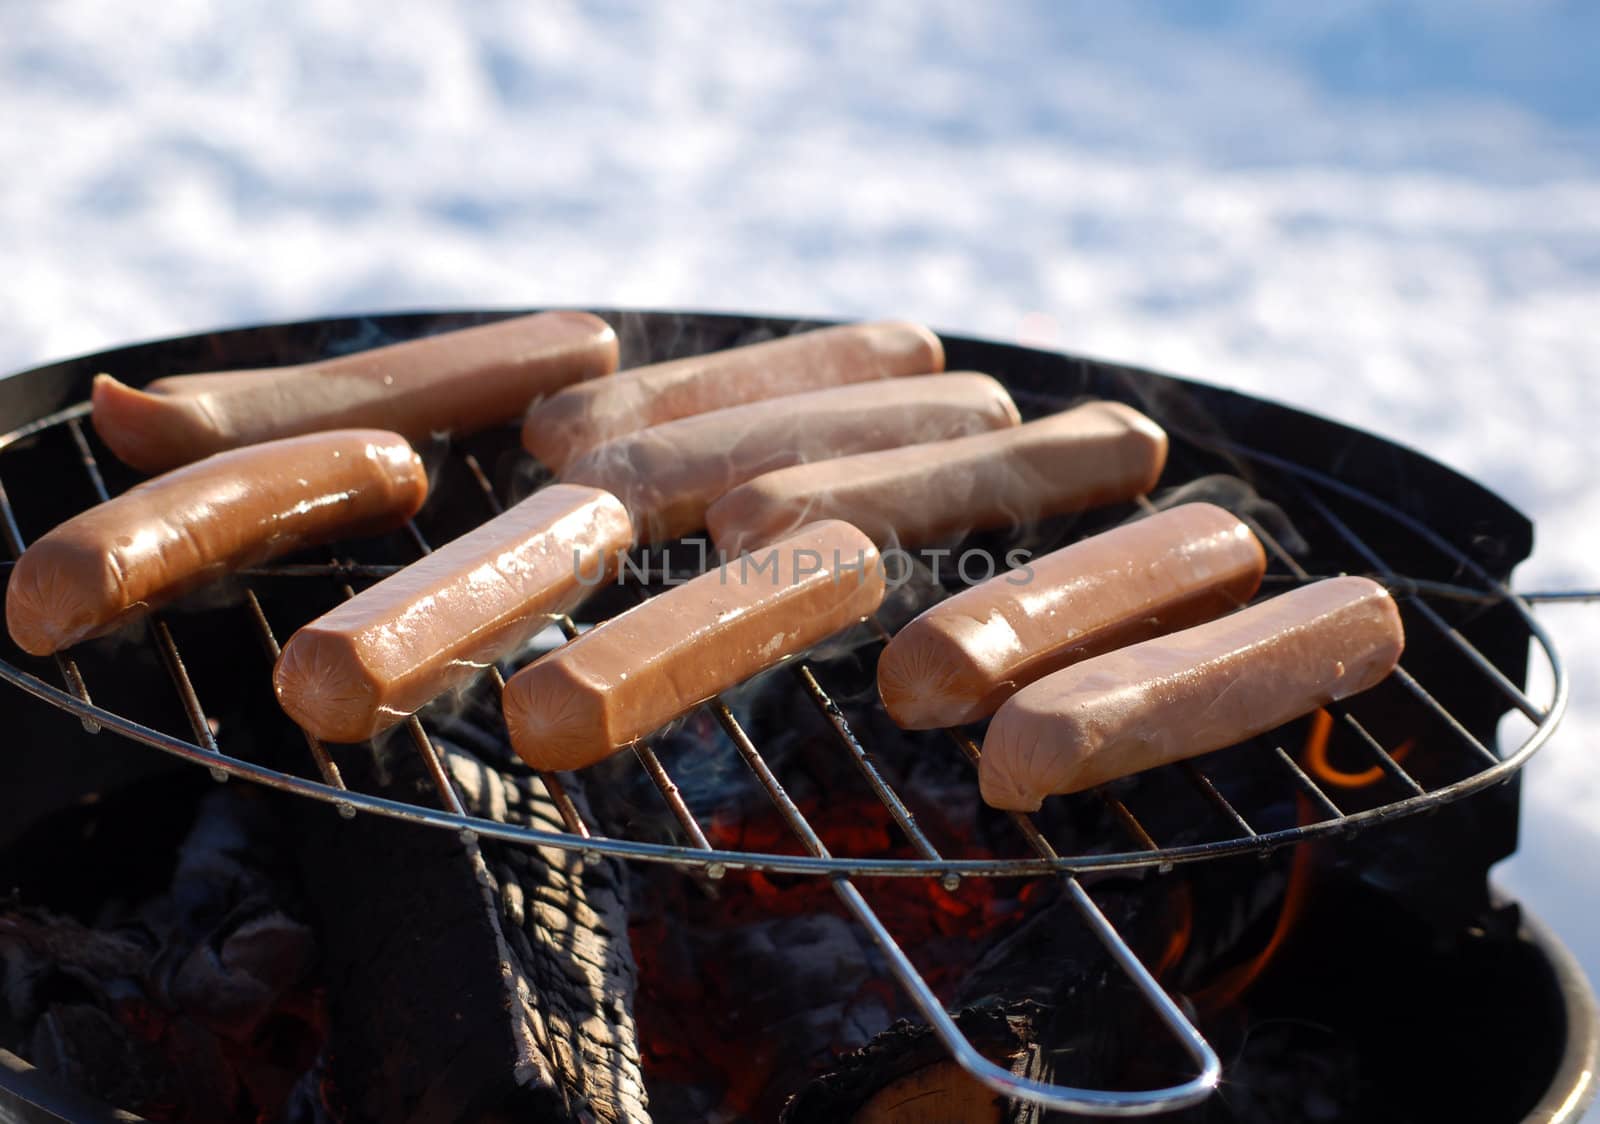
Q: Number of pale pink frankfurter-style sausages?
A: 9